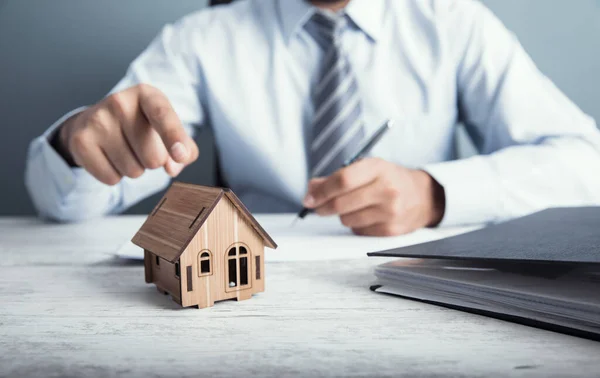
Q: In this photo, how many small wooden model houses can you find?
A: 1